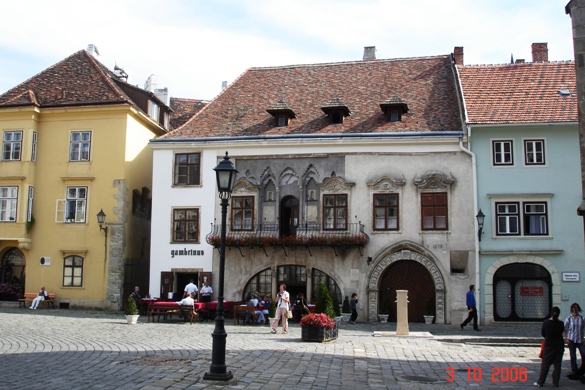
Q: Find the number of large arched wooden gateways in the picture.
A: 1